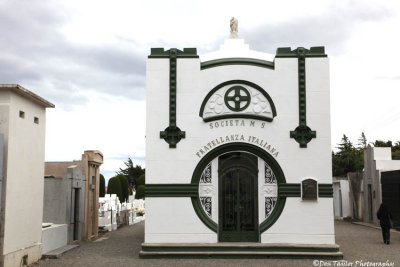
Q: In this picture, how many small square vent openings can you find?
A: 2